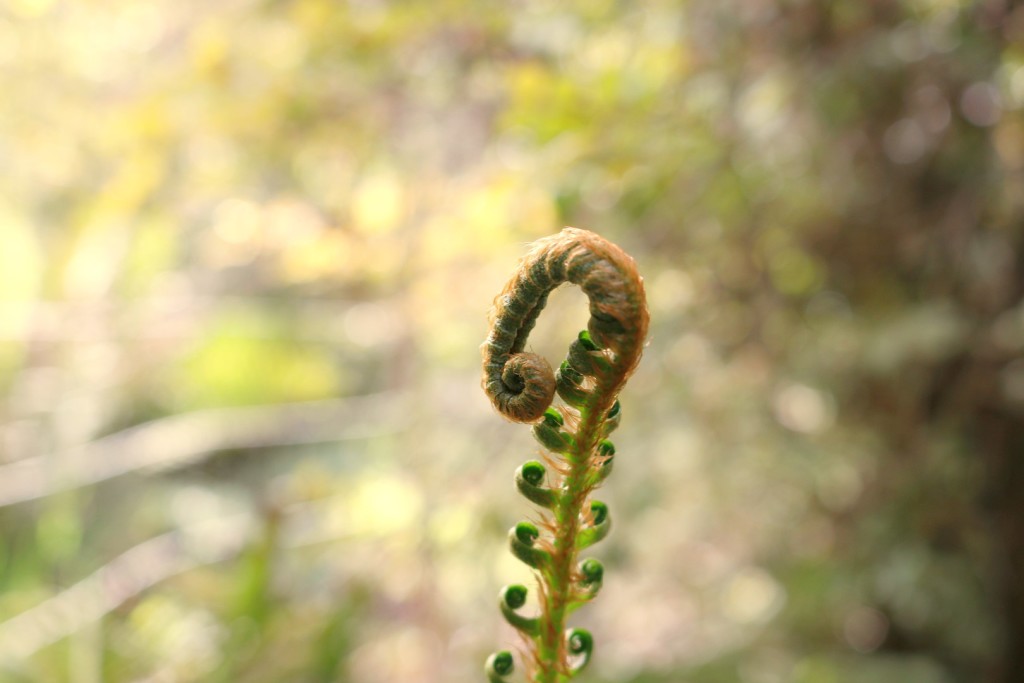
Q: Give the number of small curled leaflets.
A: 12